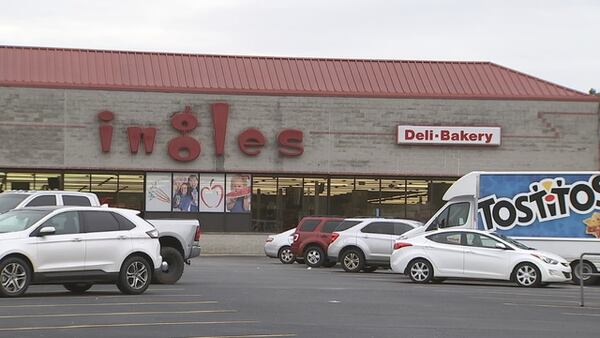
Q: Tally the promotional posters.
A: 4